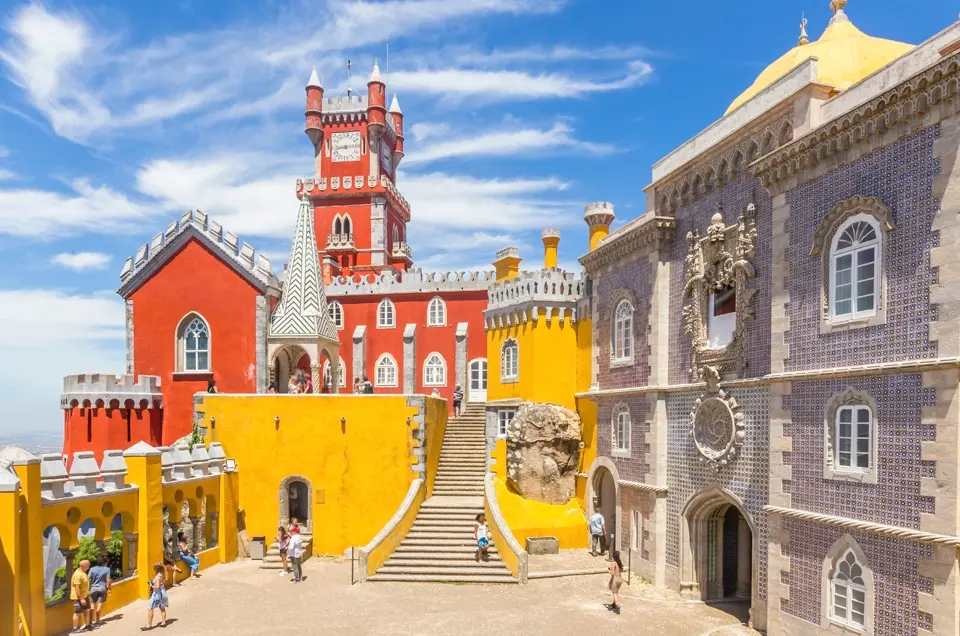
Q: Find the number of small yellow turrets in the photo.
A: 3